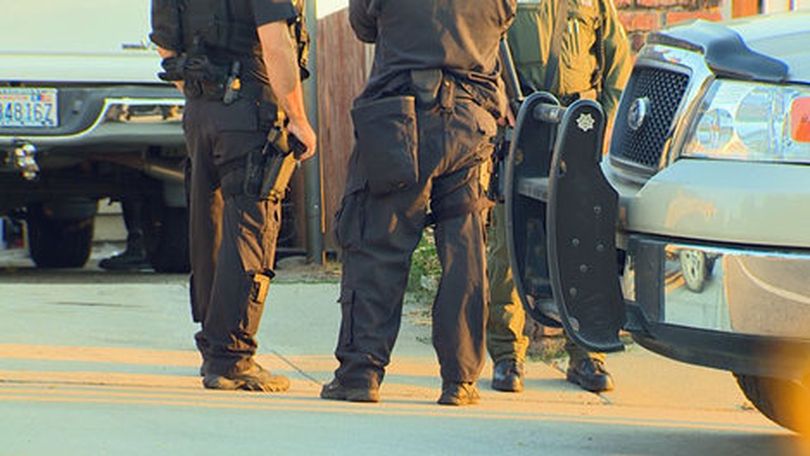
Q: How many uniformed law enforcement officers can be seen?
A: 3